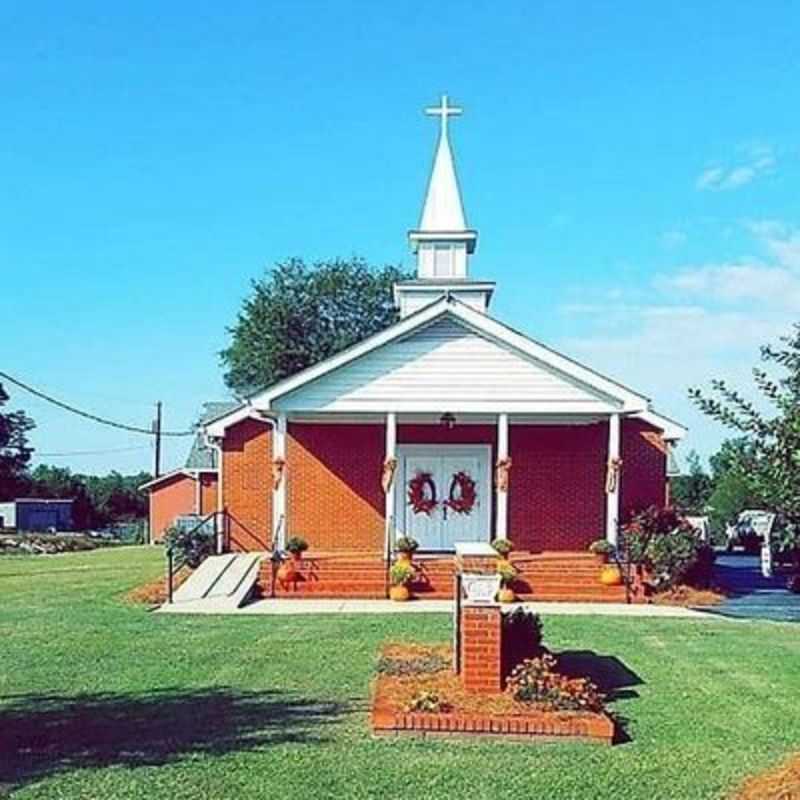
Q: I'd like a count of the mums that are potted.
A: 6